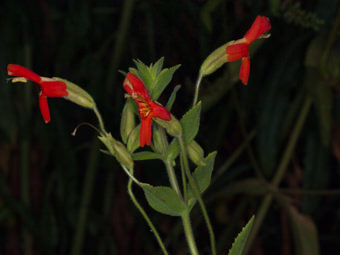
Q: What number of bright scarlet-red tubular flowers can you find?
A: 3